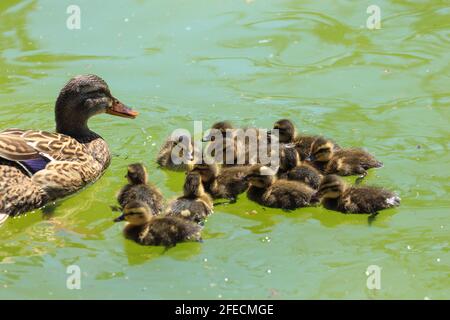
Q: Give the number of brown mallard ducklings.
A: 11